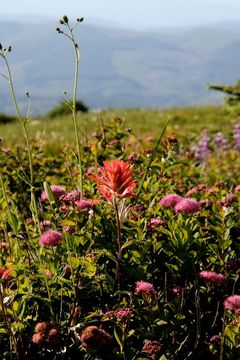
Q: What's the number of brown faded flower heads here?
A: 2